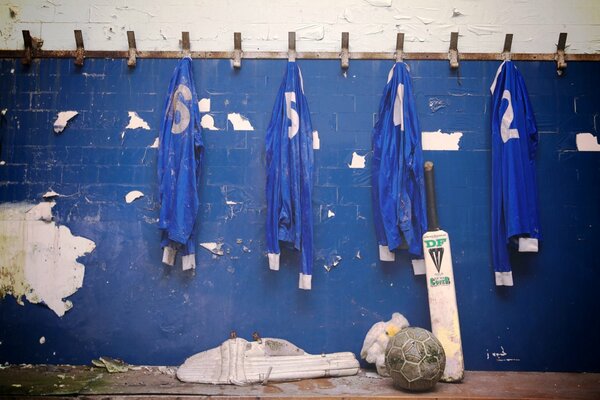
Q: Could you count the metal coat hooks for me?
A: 11